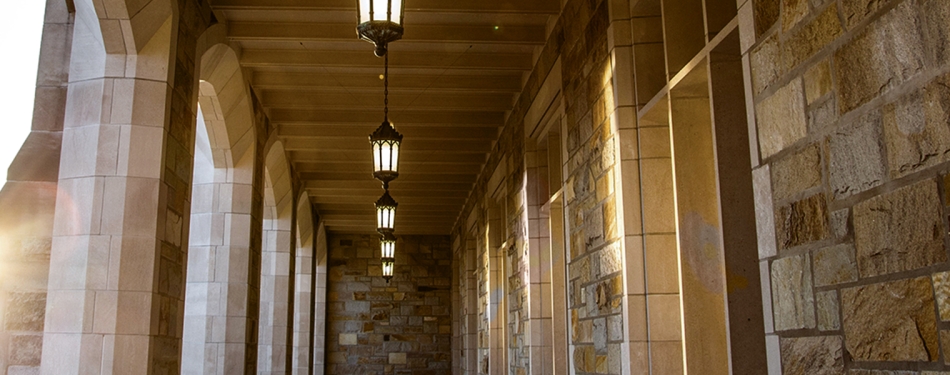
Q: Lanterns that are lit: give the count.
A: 5